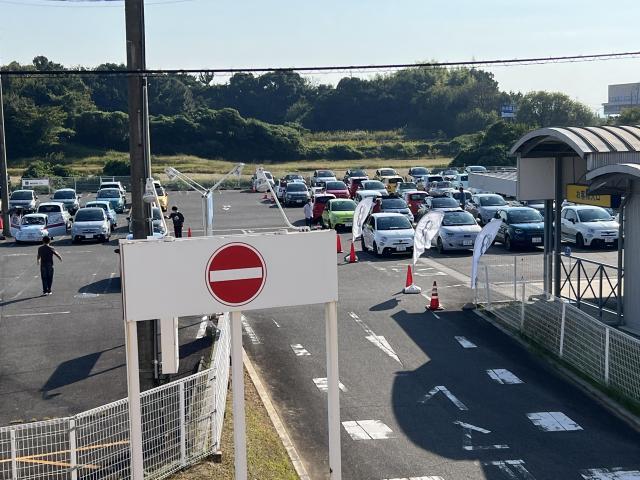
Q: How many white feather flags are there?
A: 3